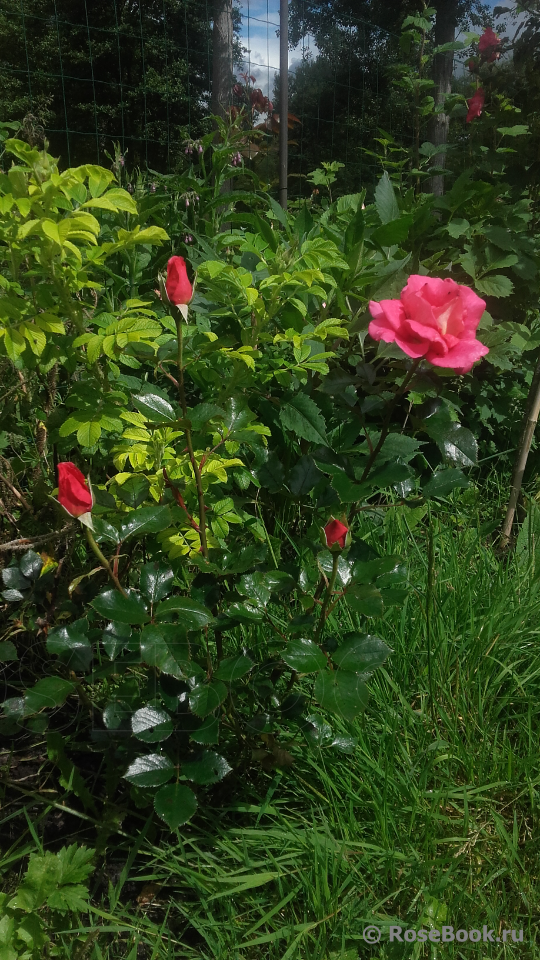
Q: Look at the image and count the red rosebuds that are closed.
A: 3